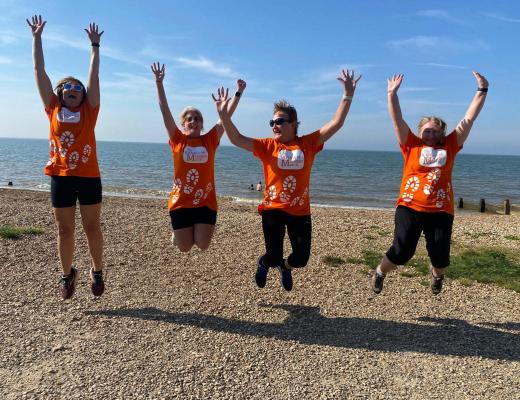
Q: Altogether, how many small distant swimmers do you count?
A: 2